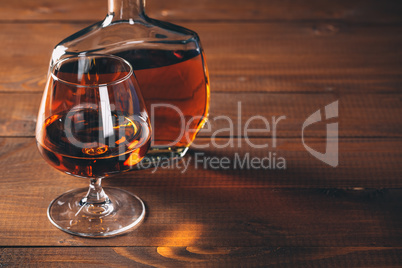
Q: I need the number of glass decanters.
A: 1